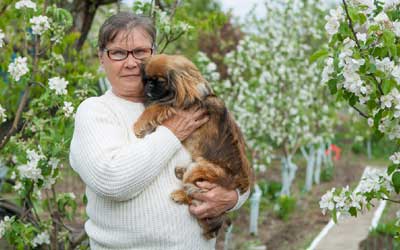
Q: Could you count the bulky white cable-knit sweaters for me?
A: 1